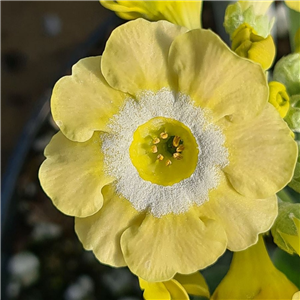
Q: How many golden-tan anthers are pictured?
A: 8